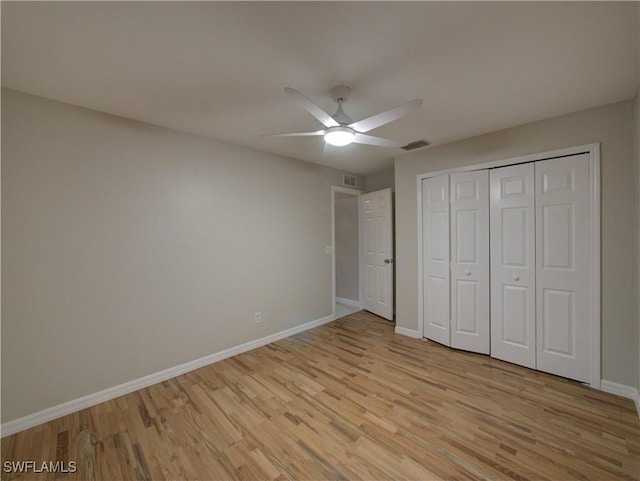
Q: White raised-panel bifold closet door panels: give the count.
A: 4